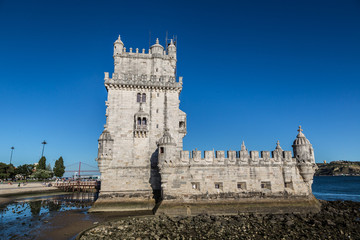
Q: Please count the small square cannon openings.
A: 5